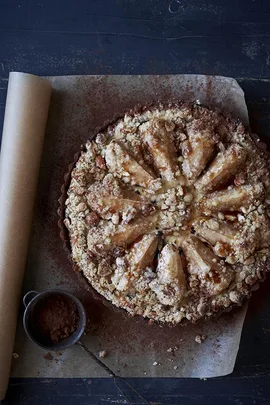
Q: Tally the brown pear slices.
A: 11